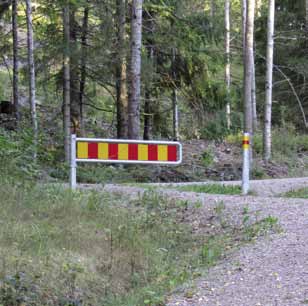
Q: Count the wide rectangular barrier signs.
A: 1